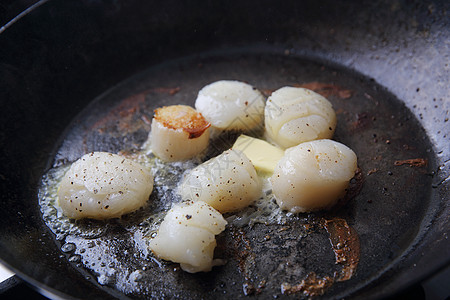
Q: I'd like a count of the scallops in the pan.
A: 7